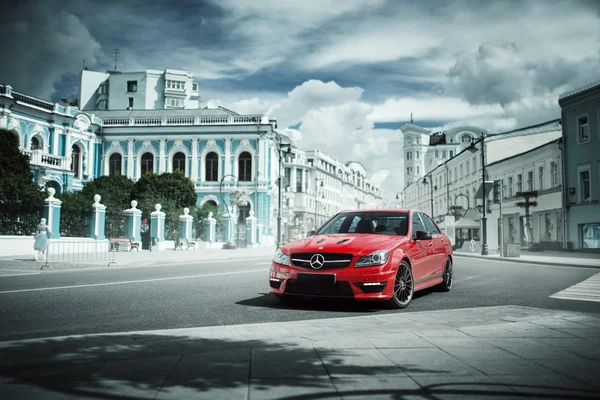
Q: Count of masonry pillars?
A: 8